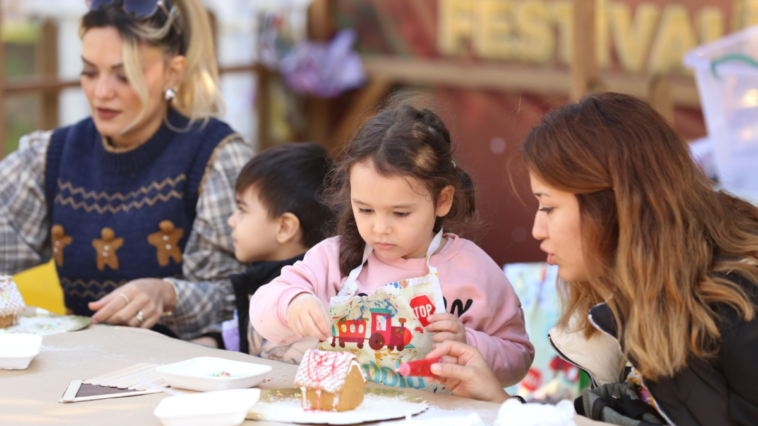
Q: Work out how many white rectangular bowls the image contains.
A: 3